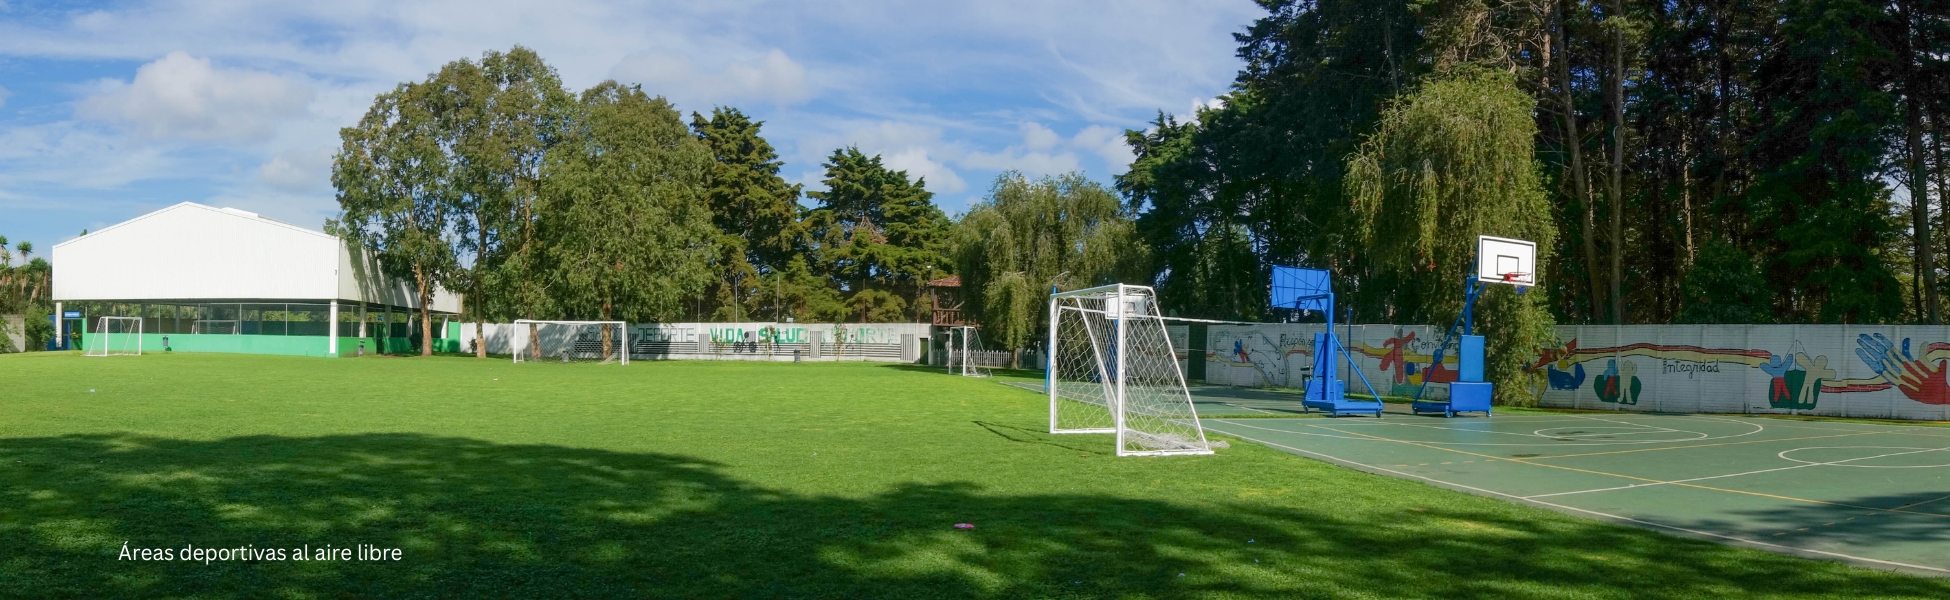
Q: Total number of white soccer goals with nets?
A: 4